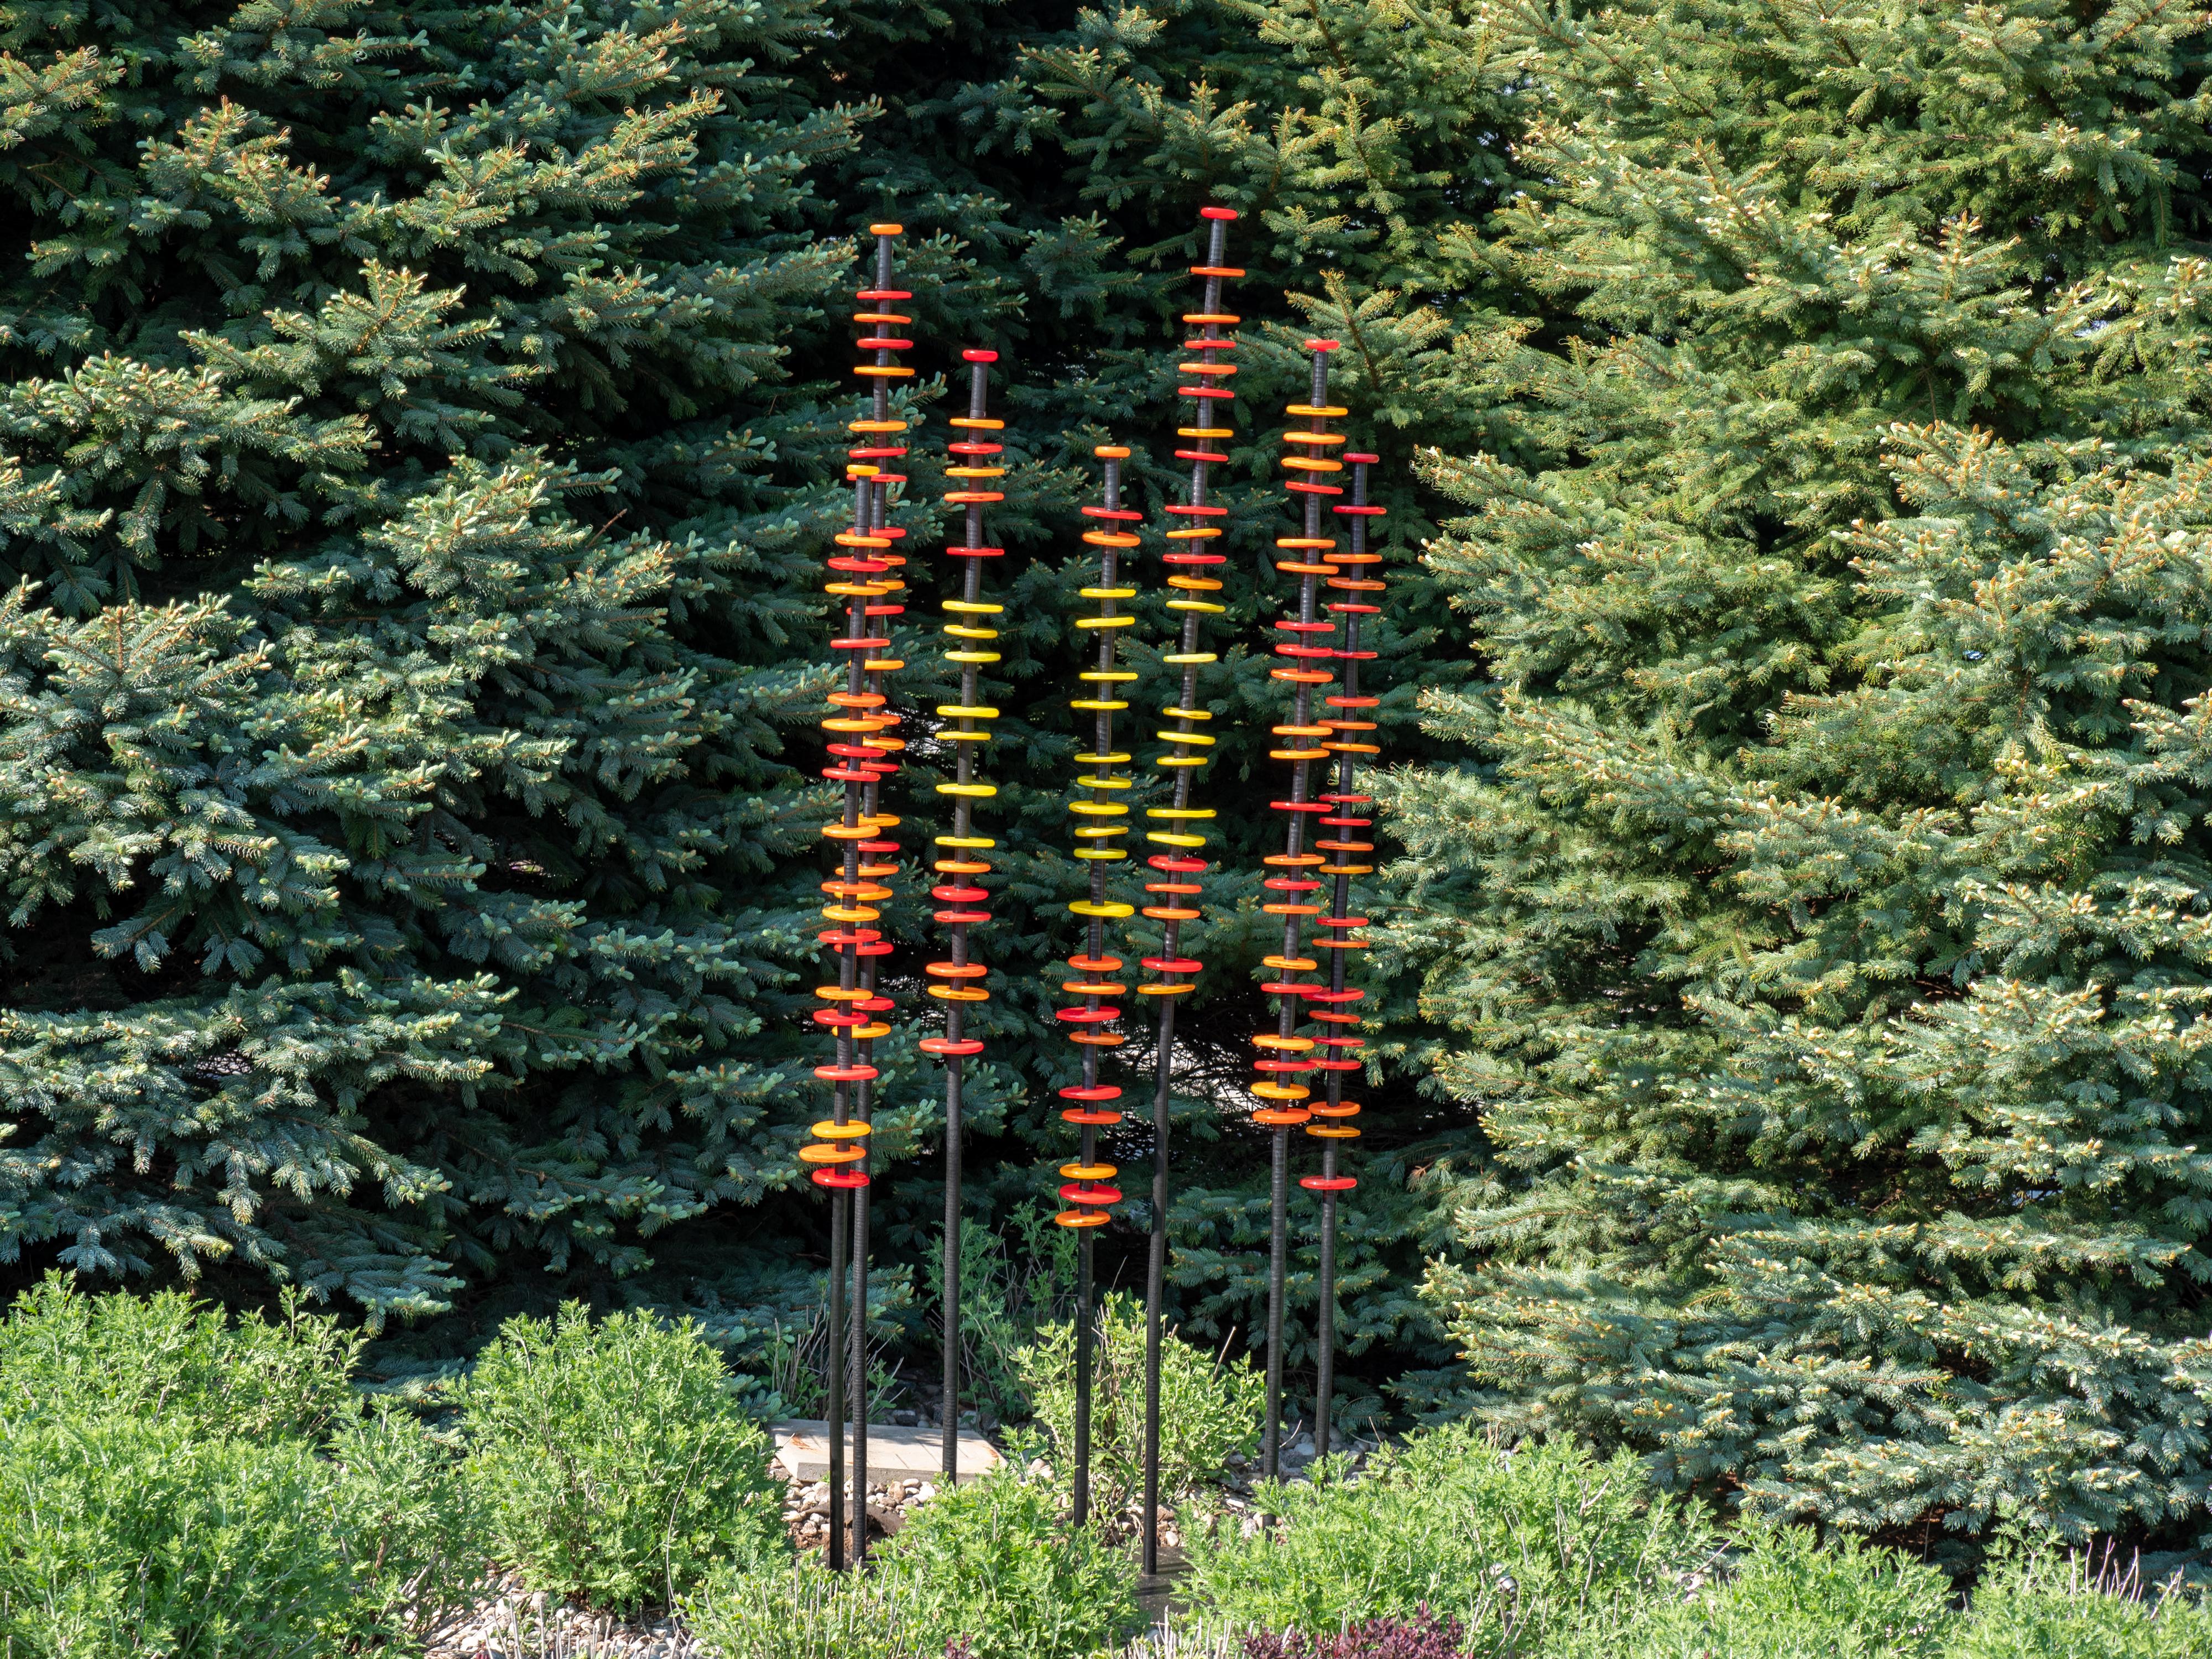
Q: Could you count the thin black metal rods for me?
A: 7